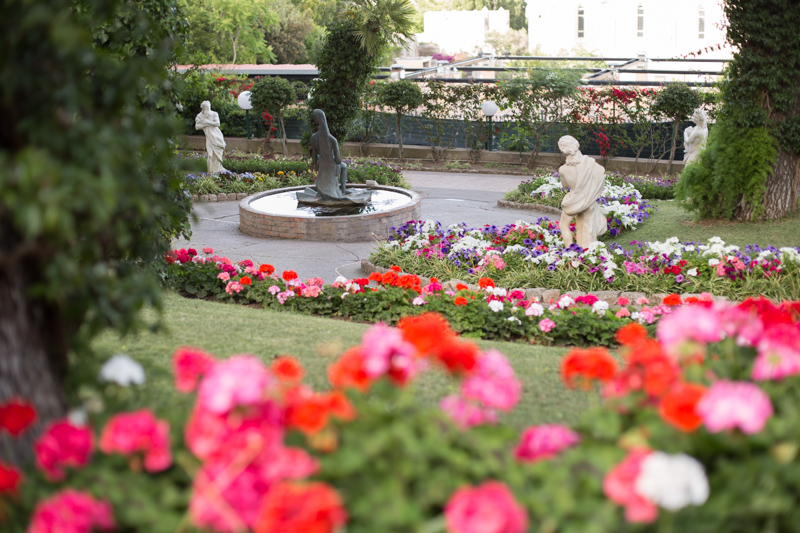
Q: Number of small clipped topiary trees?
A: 3